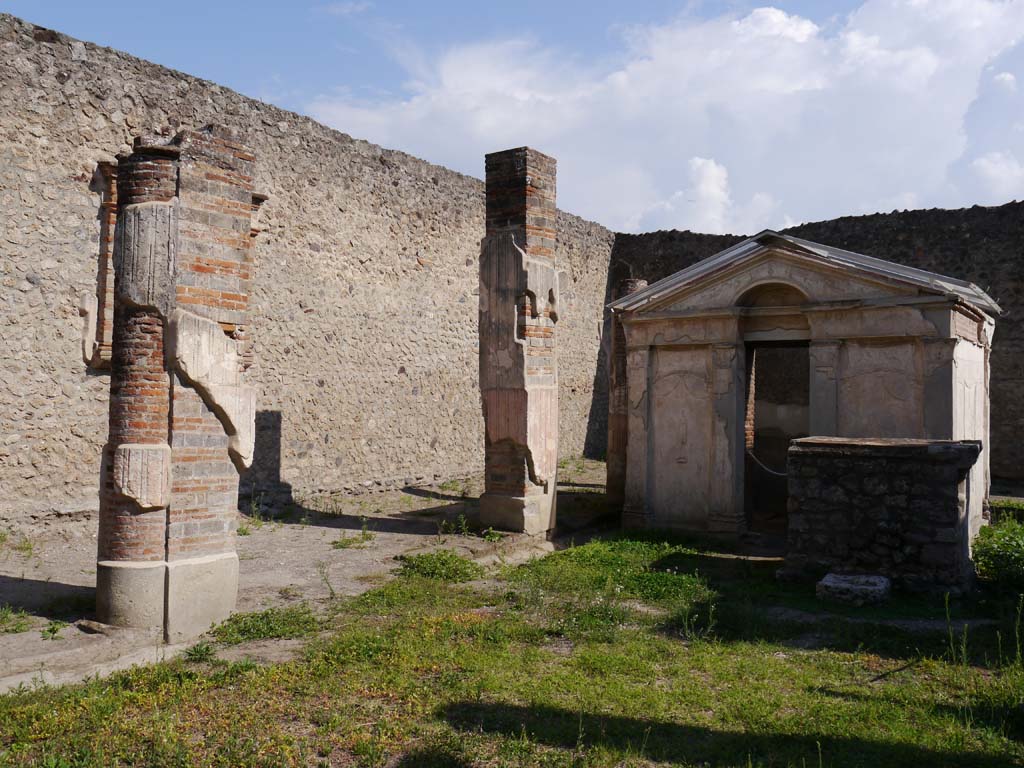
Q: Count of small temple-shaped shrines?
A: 1